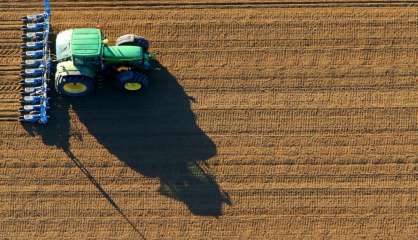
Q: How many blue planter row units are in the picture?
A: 12